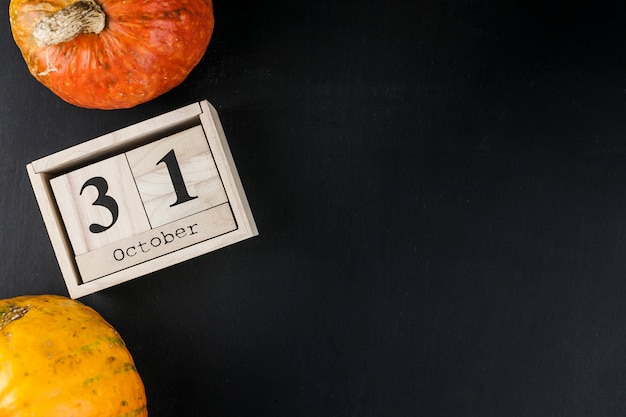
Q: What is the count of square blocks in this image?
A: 2